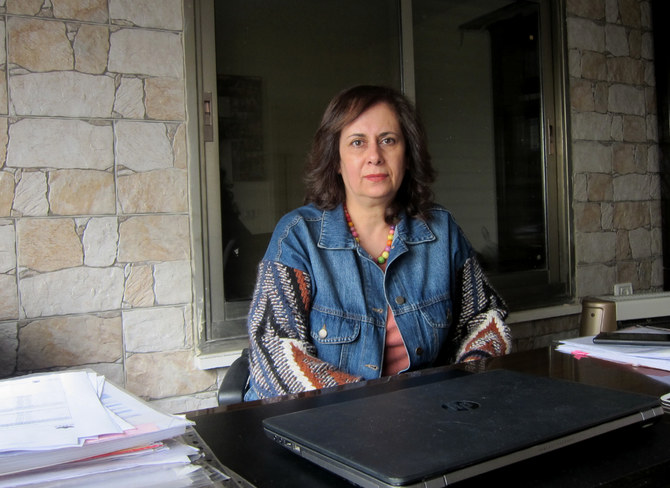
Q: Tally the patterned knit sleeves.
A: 2